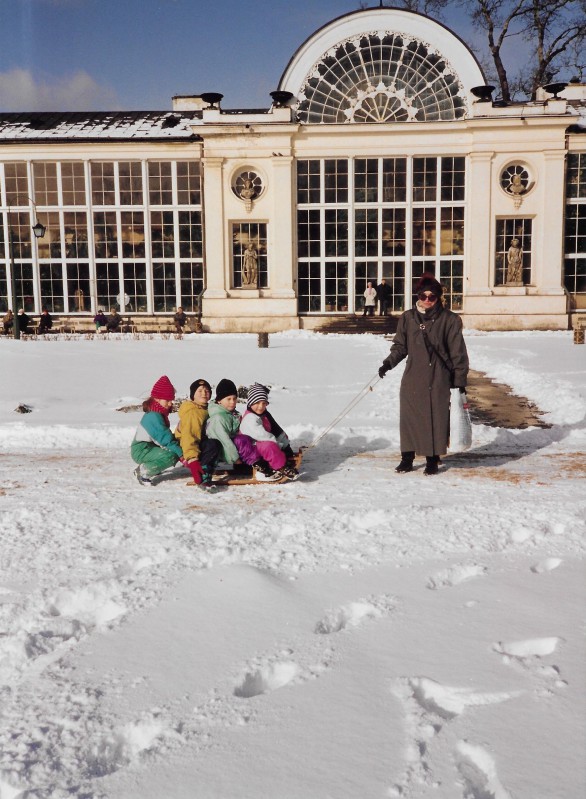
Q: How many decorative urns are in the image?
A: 4